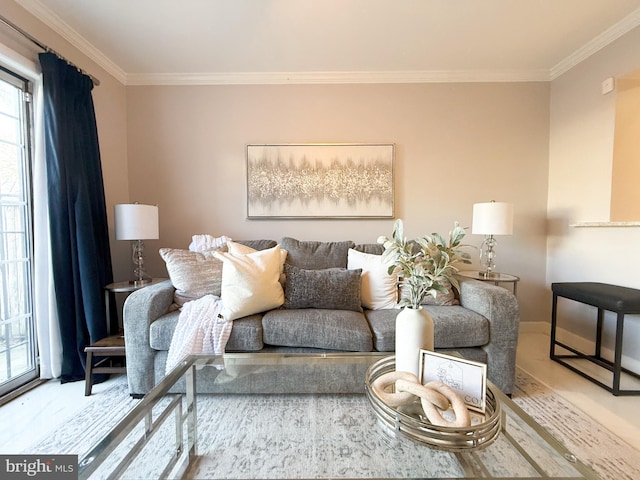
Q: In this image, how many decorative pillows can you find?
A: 6